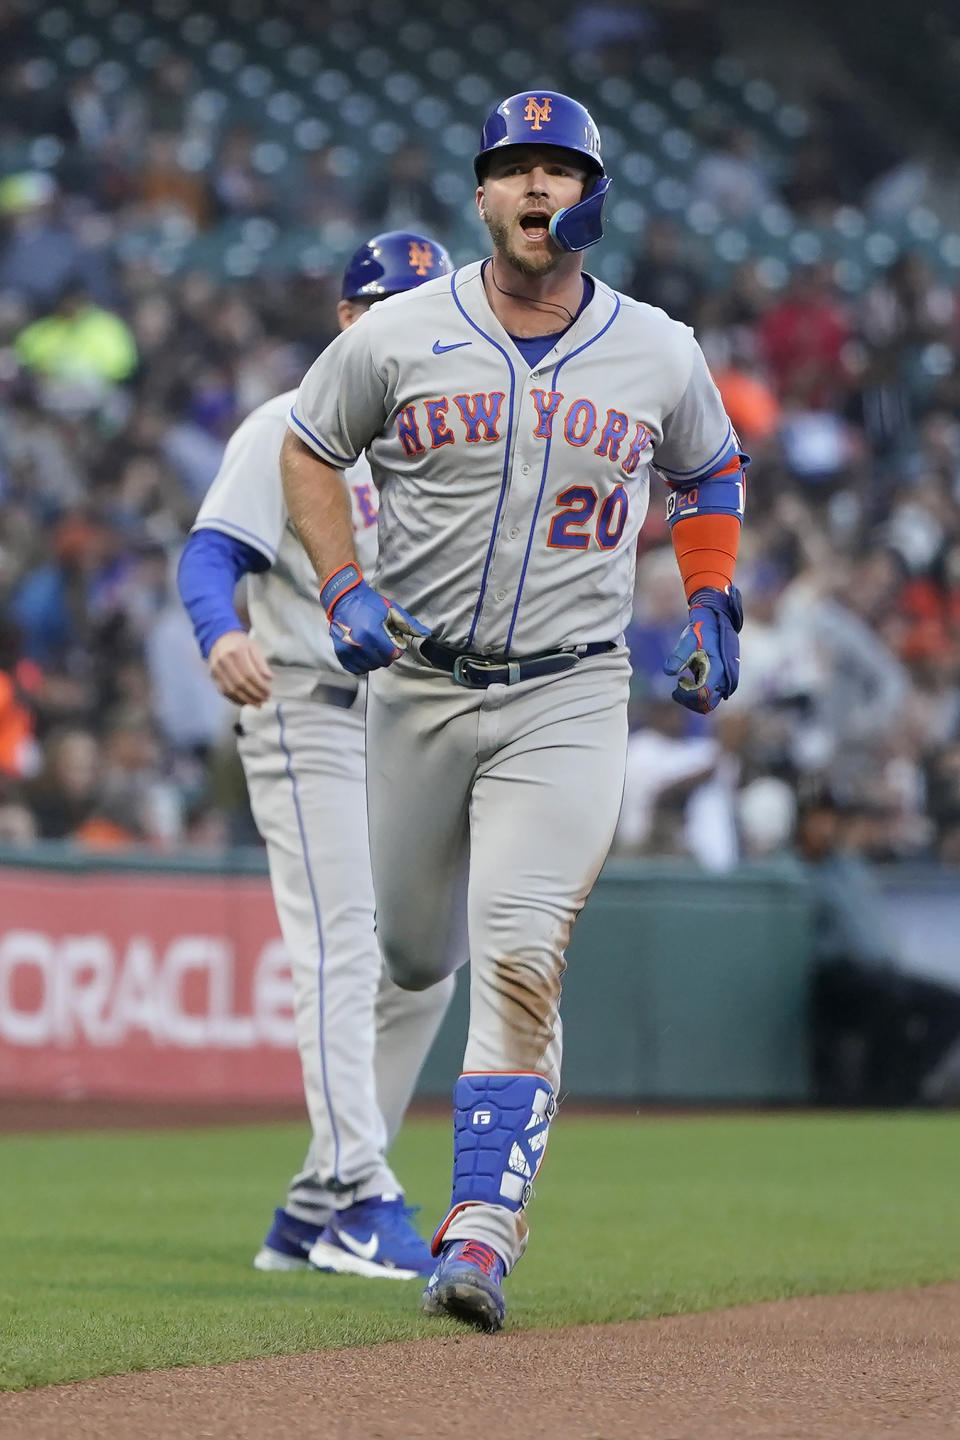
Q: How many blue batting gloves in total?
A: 2